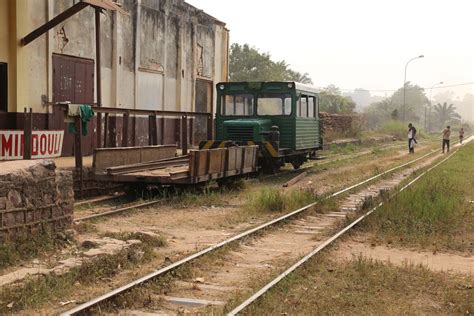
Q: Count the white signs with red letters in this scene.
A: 1